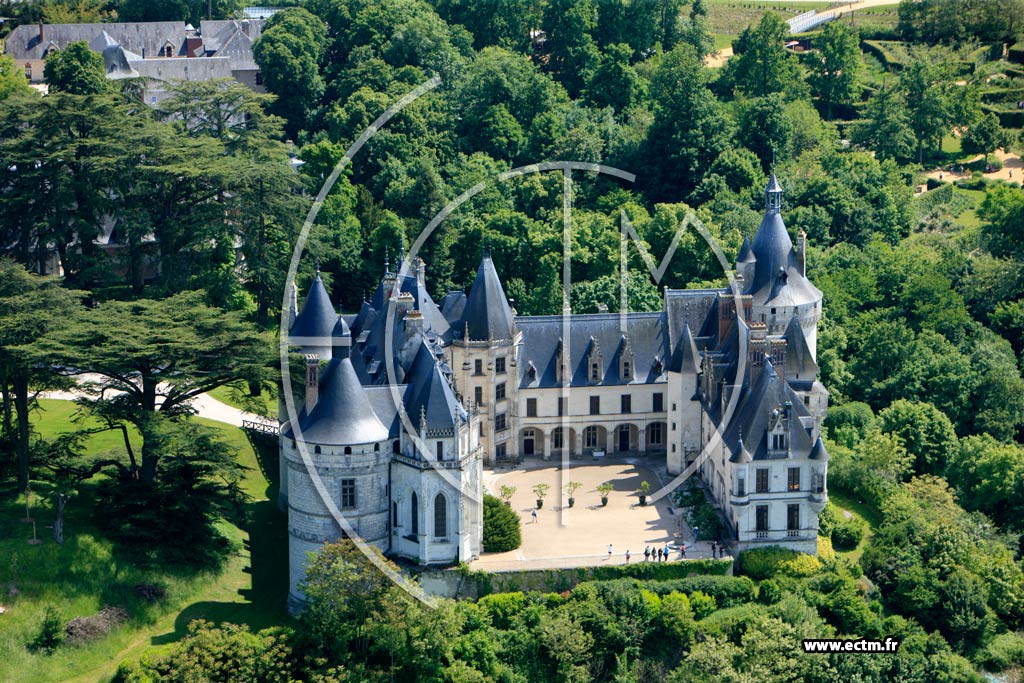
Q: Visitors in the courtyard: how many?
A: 11